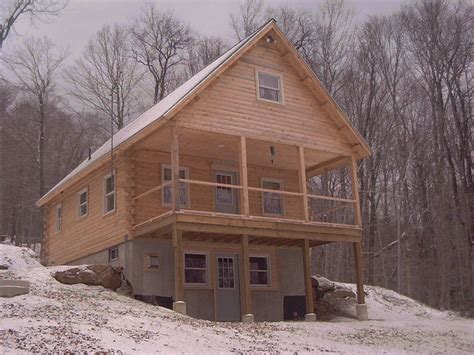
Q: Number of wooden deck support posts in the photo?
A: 4